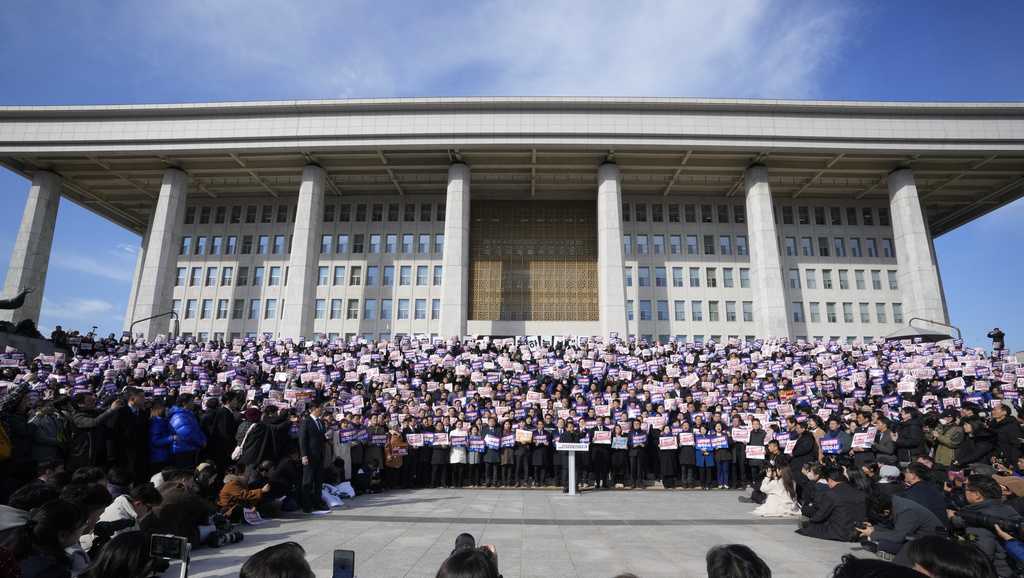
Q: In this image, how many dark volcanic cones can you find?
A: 0